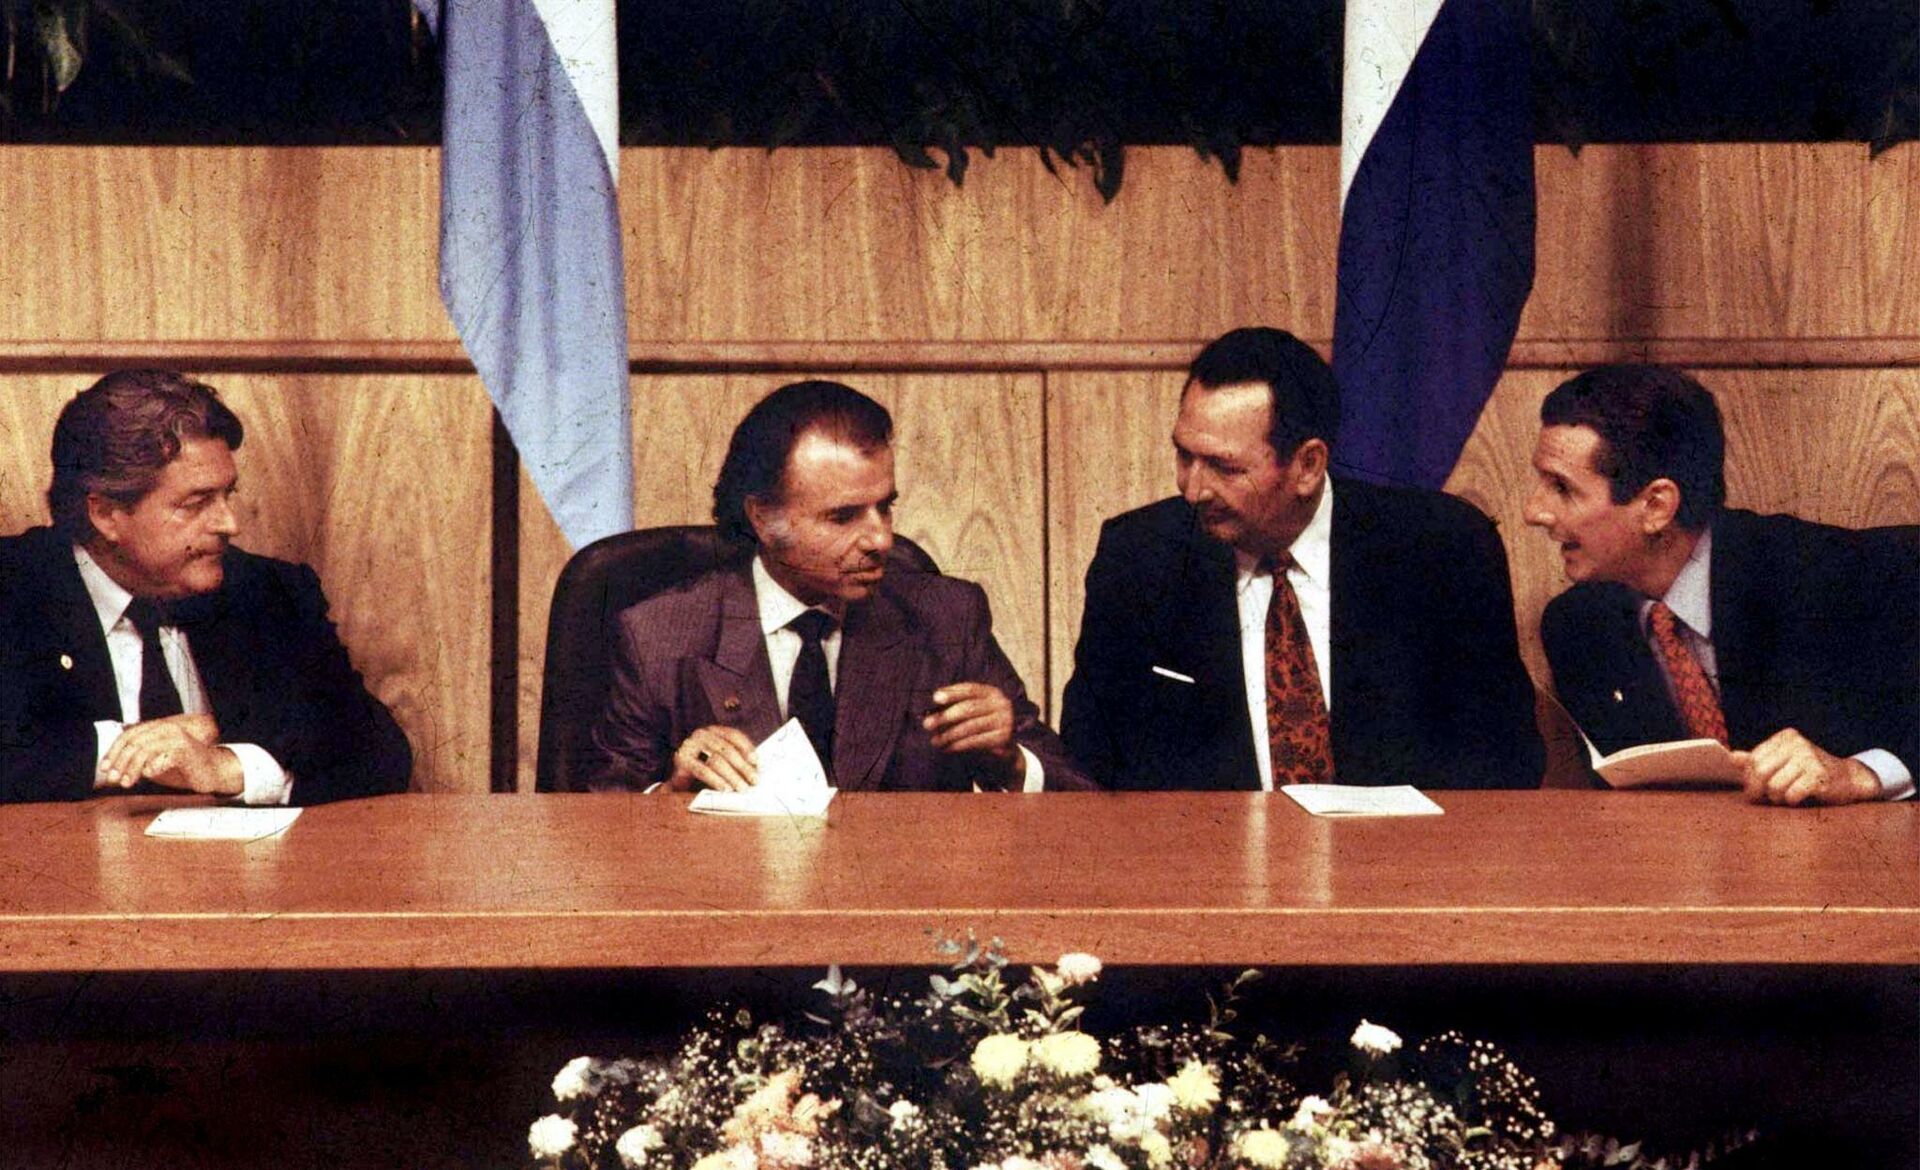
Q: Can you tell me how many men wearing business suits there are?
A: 4